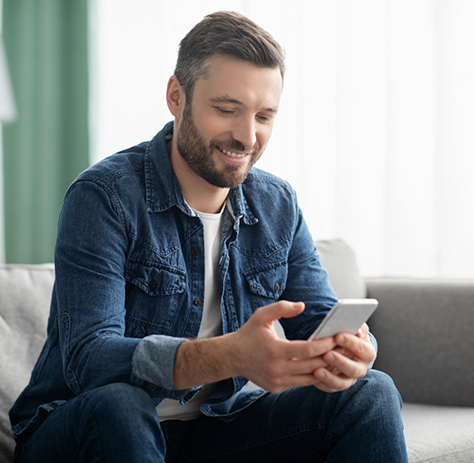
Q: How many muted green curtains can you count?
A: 1